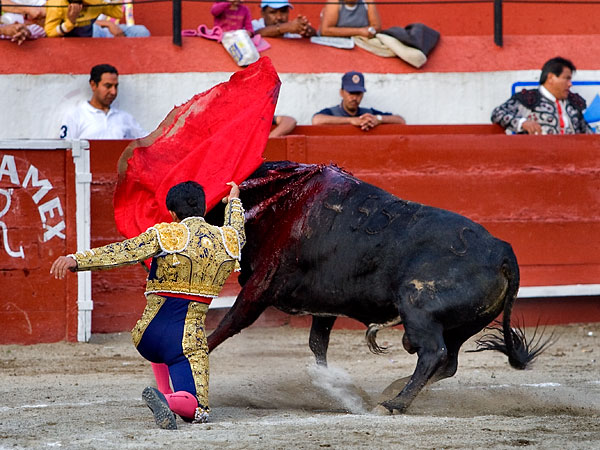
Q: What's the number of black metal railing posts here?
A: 2